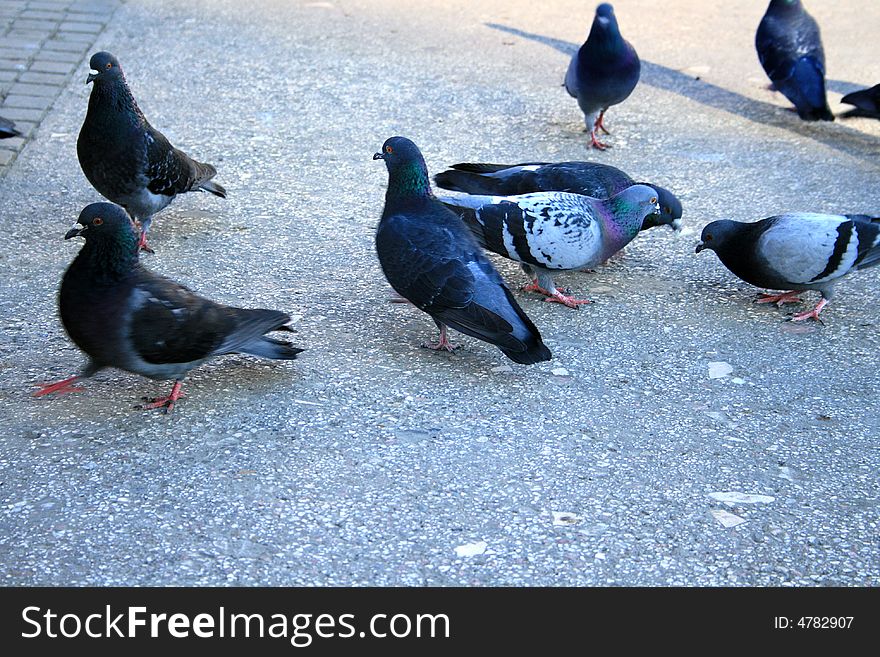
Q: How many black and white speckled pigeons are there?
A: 1